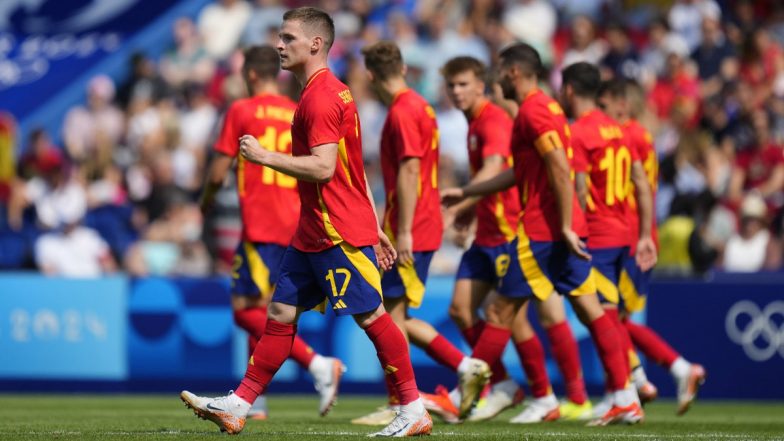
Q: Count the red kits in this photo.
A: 7